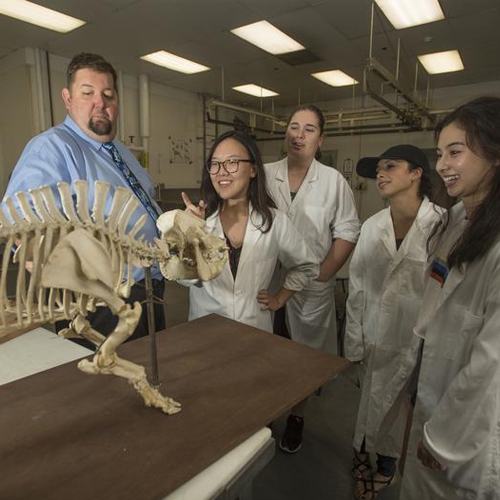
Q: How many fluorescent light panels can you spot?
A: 7